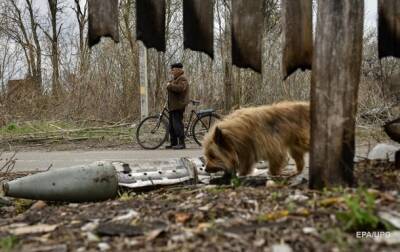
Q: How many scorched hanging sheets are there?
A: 6